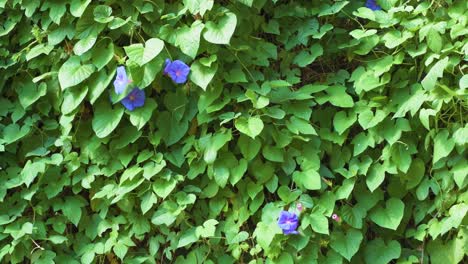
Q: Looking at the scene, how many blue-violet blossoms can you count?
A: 5